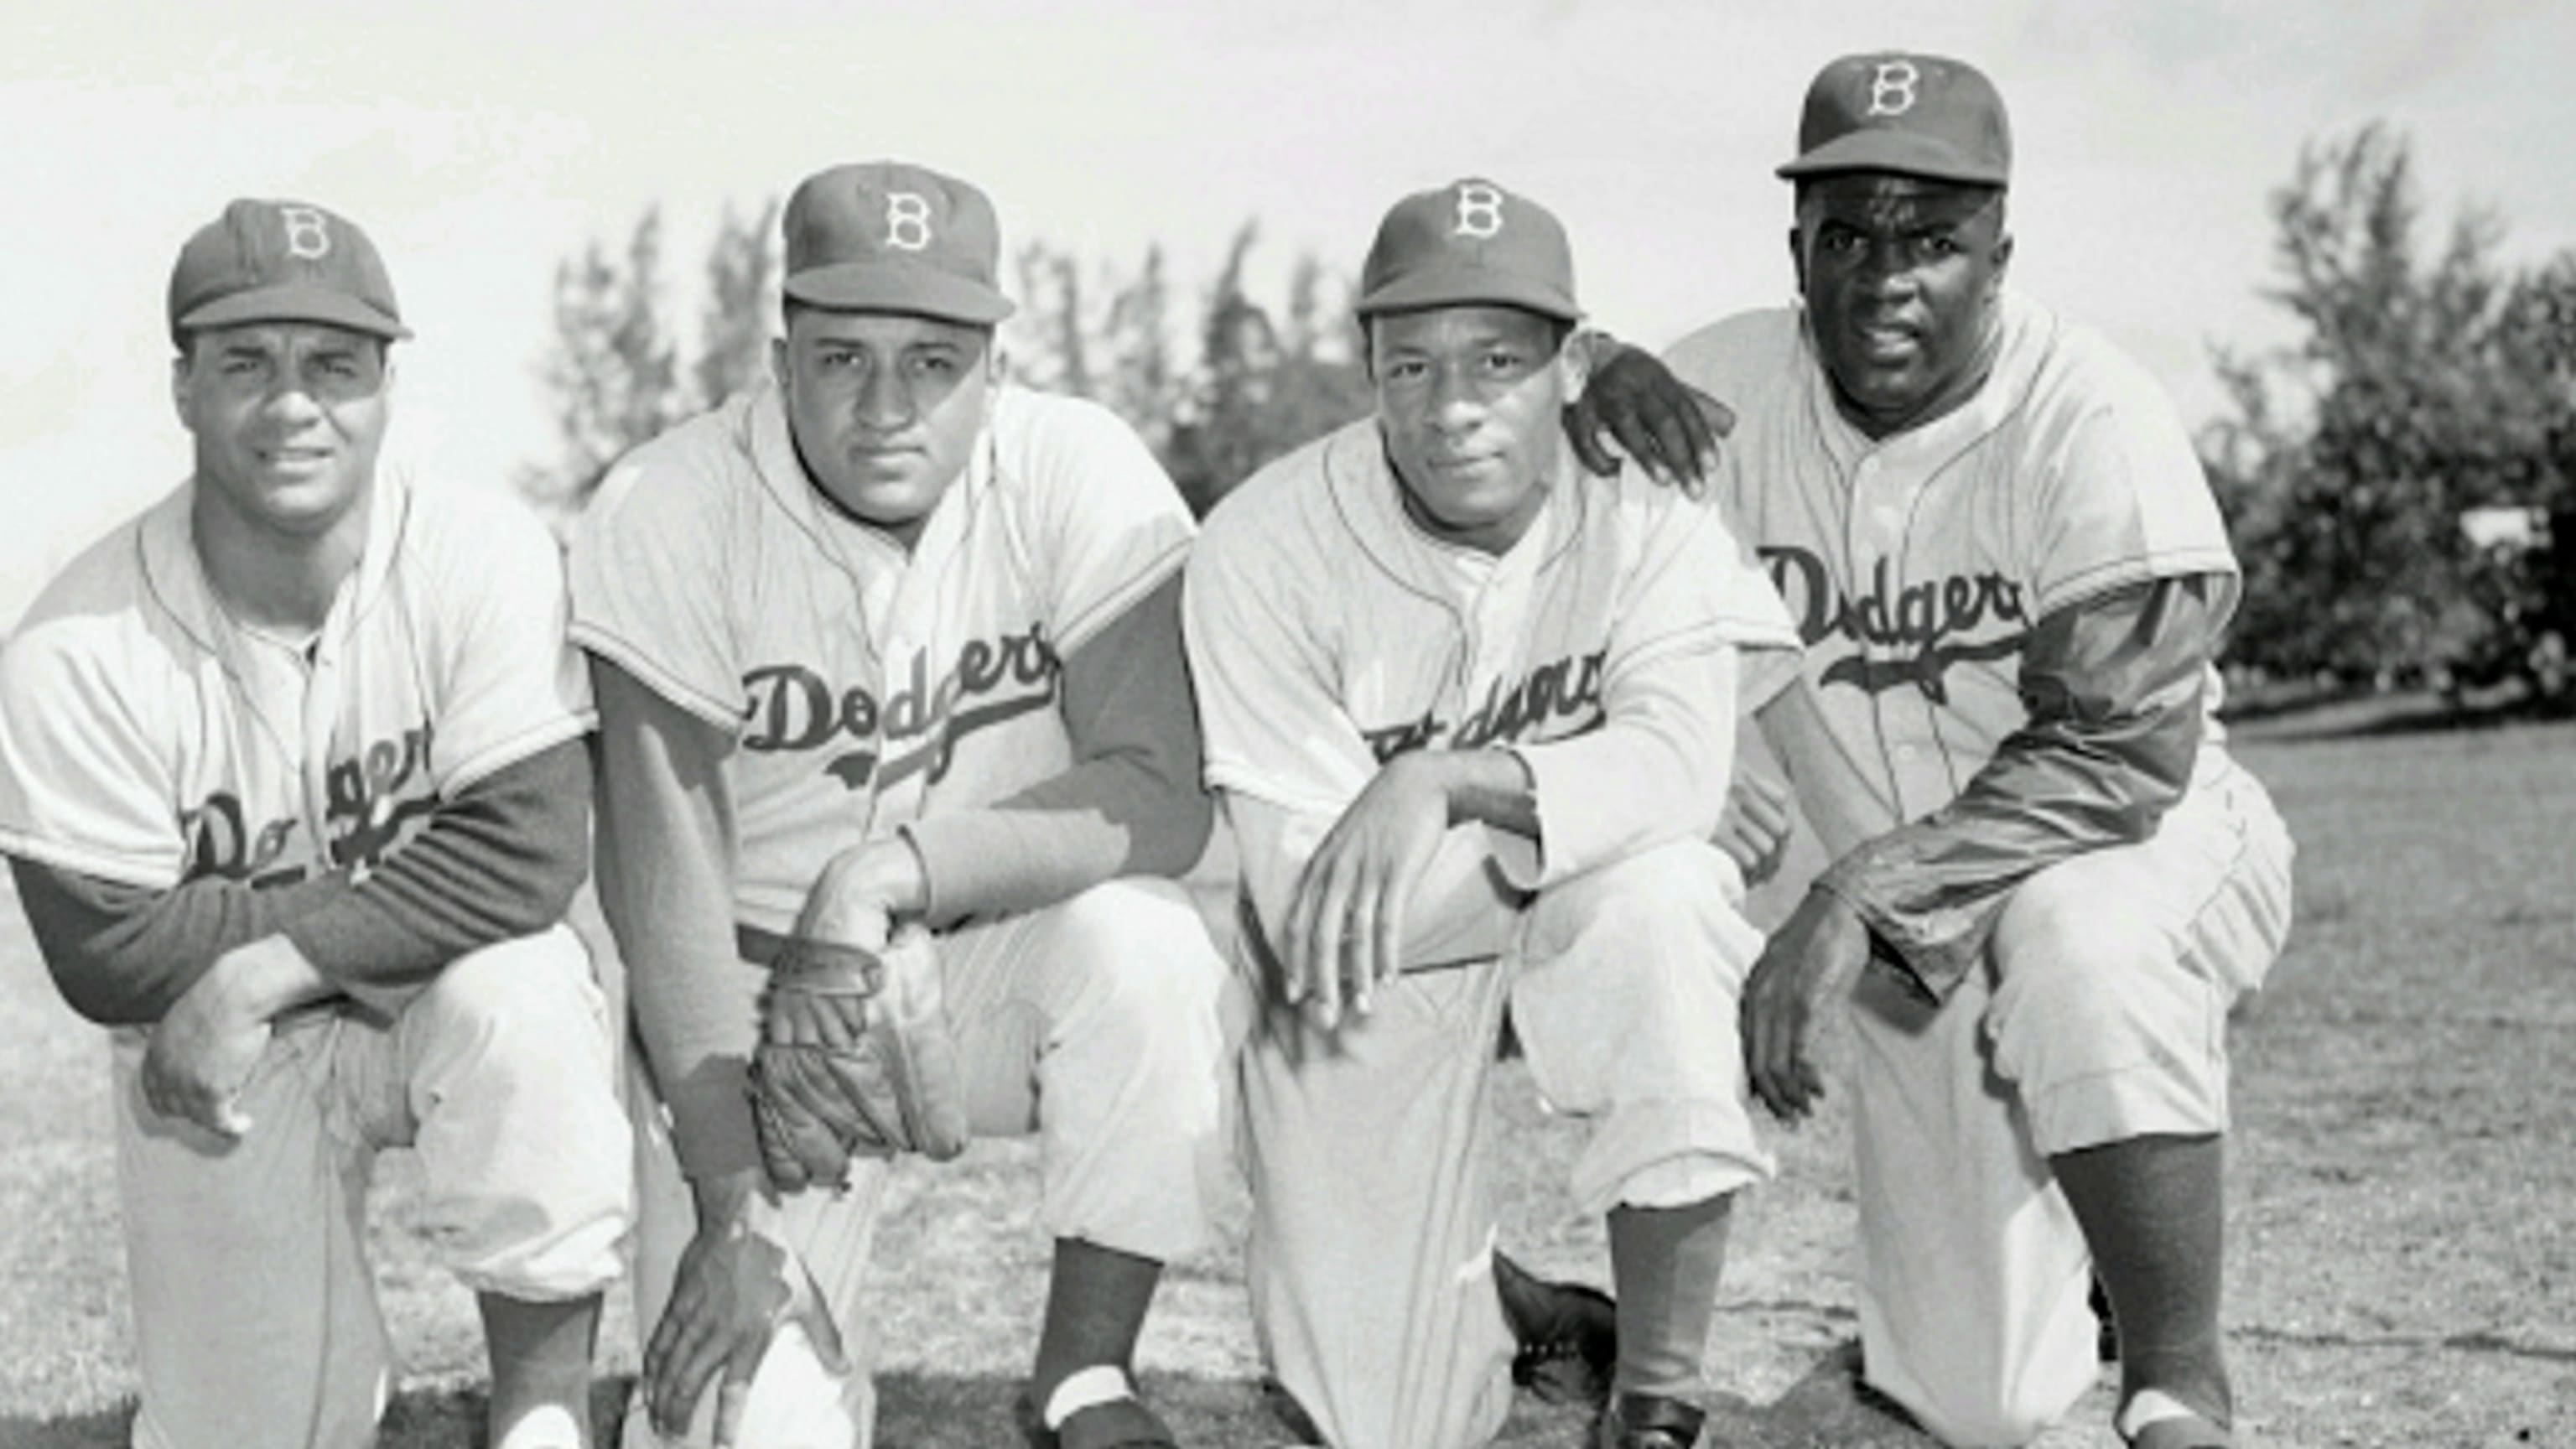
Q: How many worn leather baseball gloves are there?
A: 1